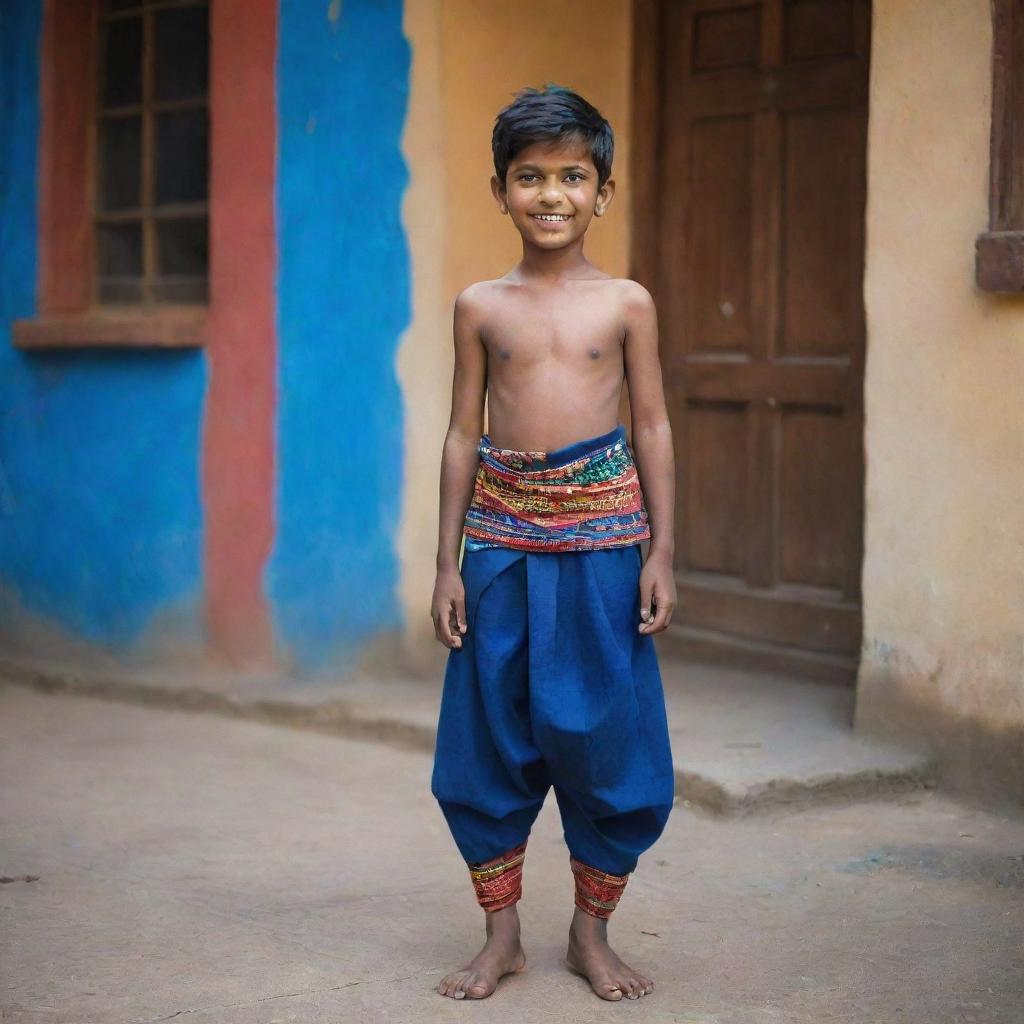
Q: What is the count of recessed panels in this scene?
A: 6